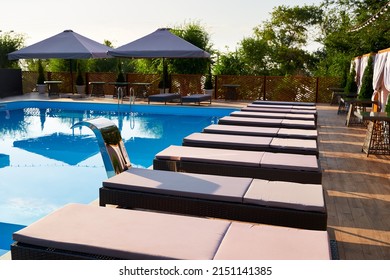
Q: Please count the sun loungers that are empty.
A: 12